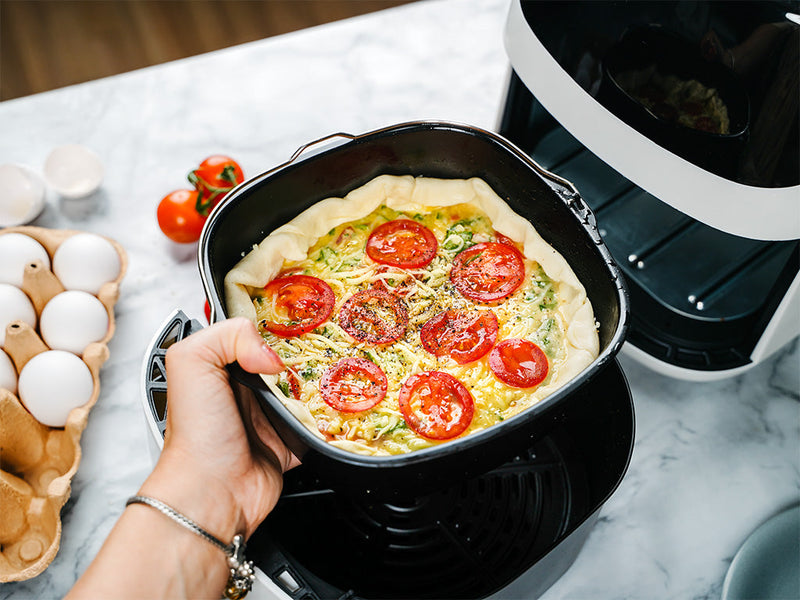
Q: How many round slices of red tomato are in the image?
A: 8